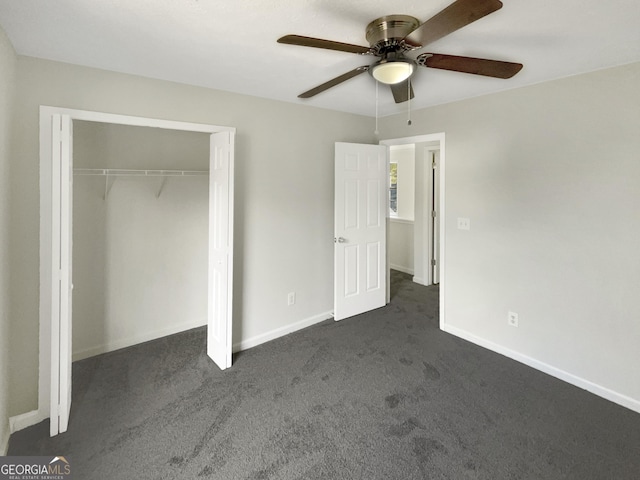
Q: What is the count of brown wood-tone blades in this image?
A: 5